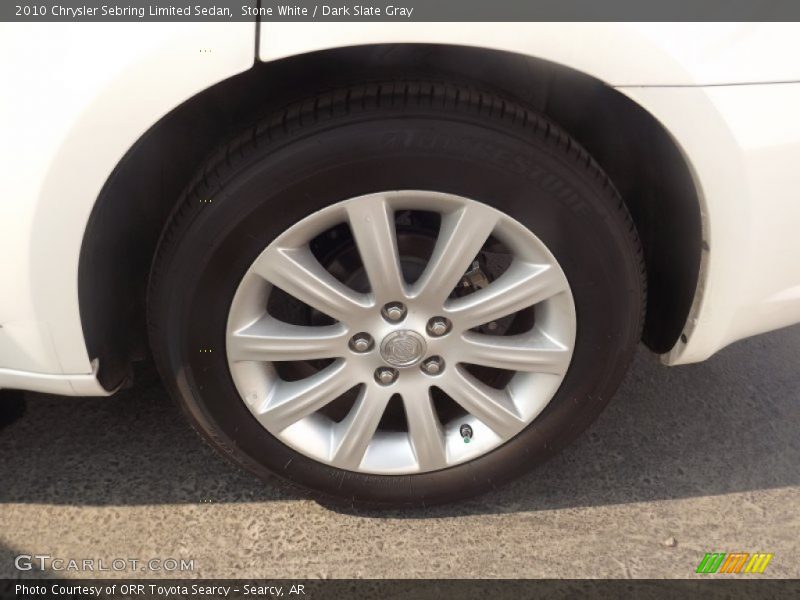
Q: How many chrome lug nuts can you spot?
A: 5